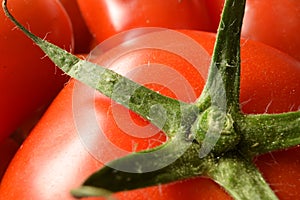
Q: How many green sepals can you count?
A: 5